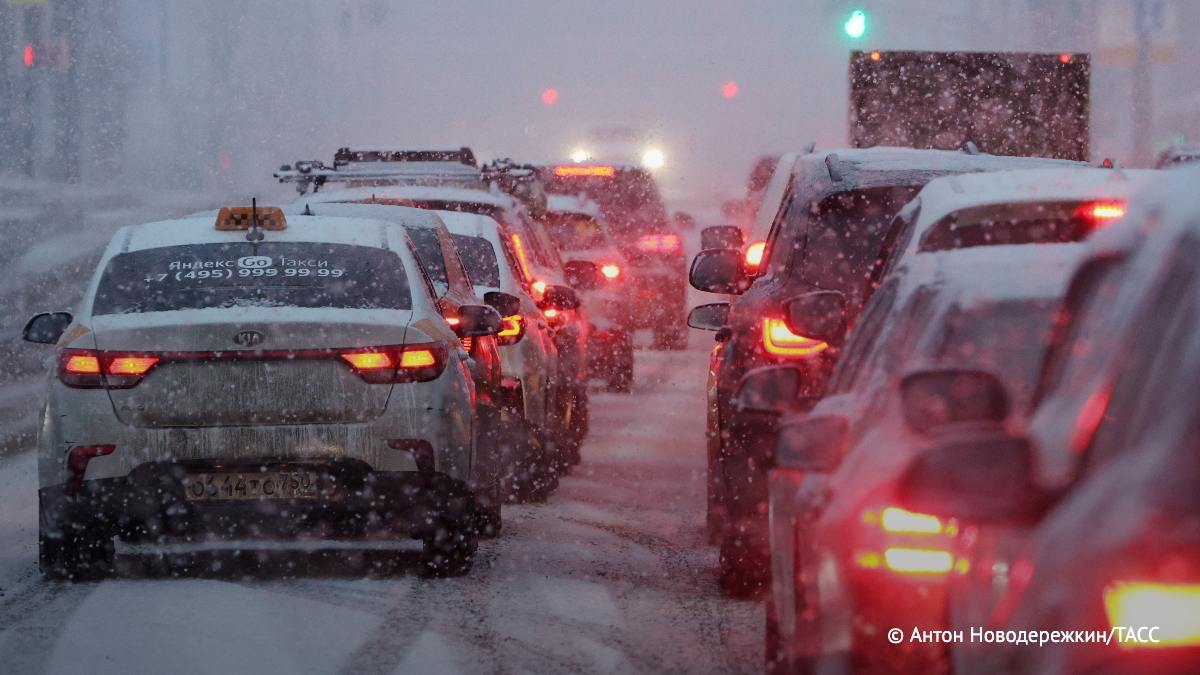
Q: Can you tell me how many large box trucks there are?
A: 1